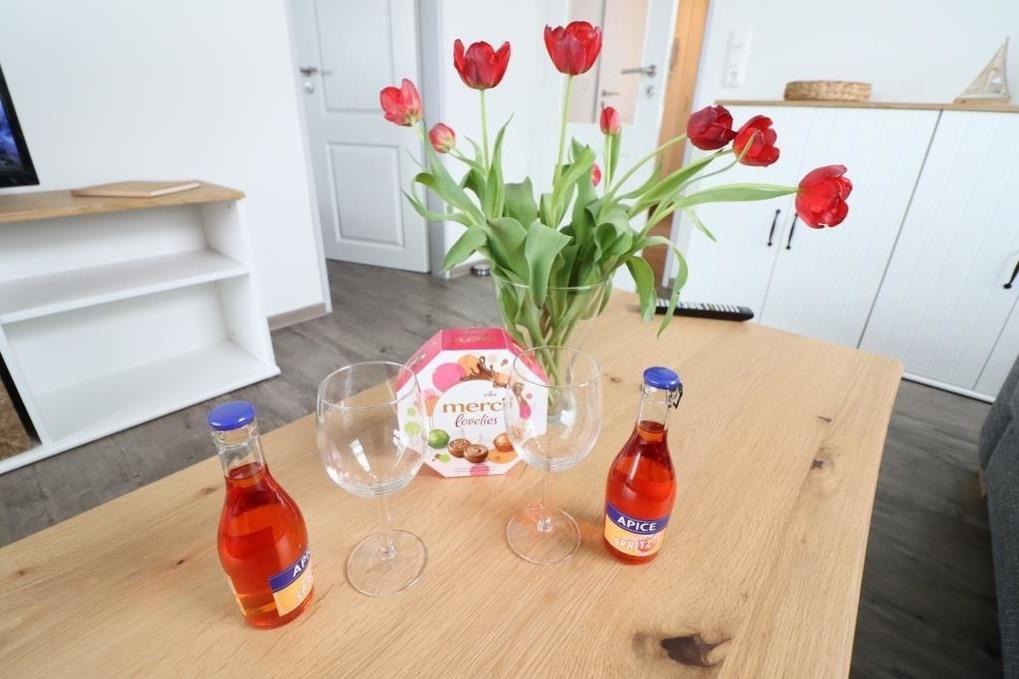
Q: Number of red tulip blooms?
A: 9